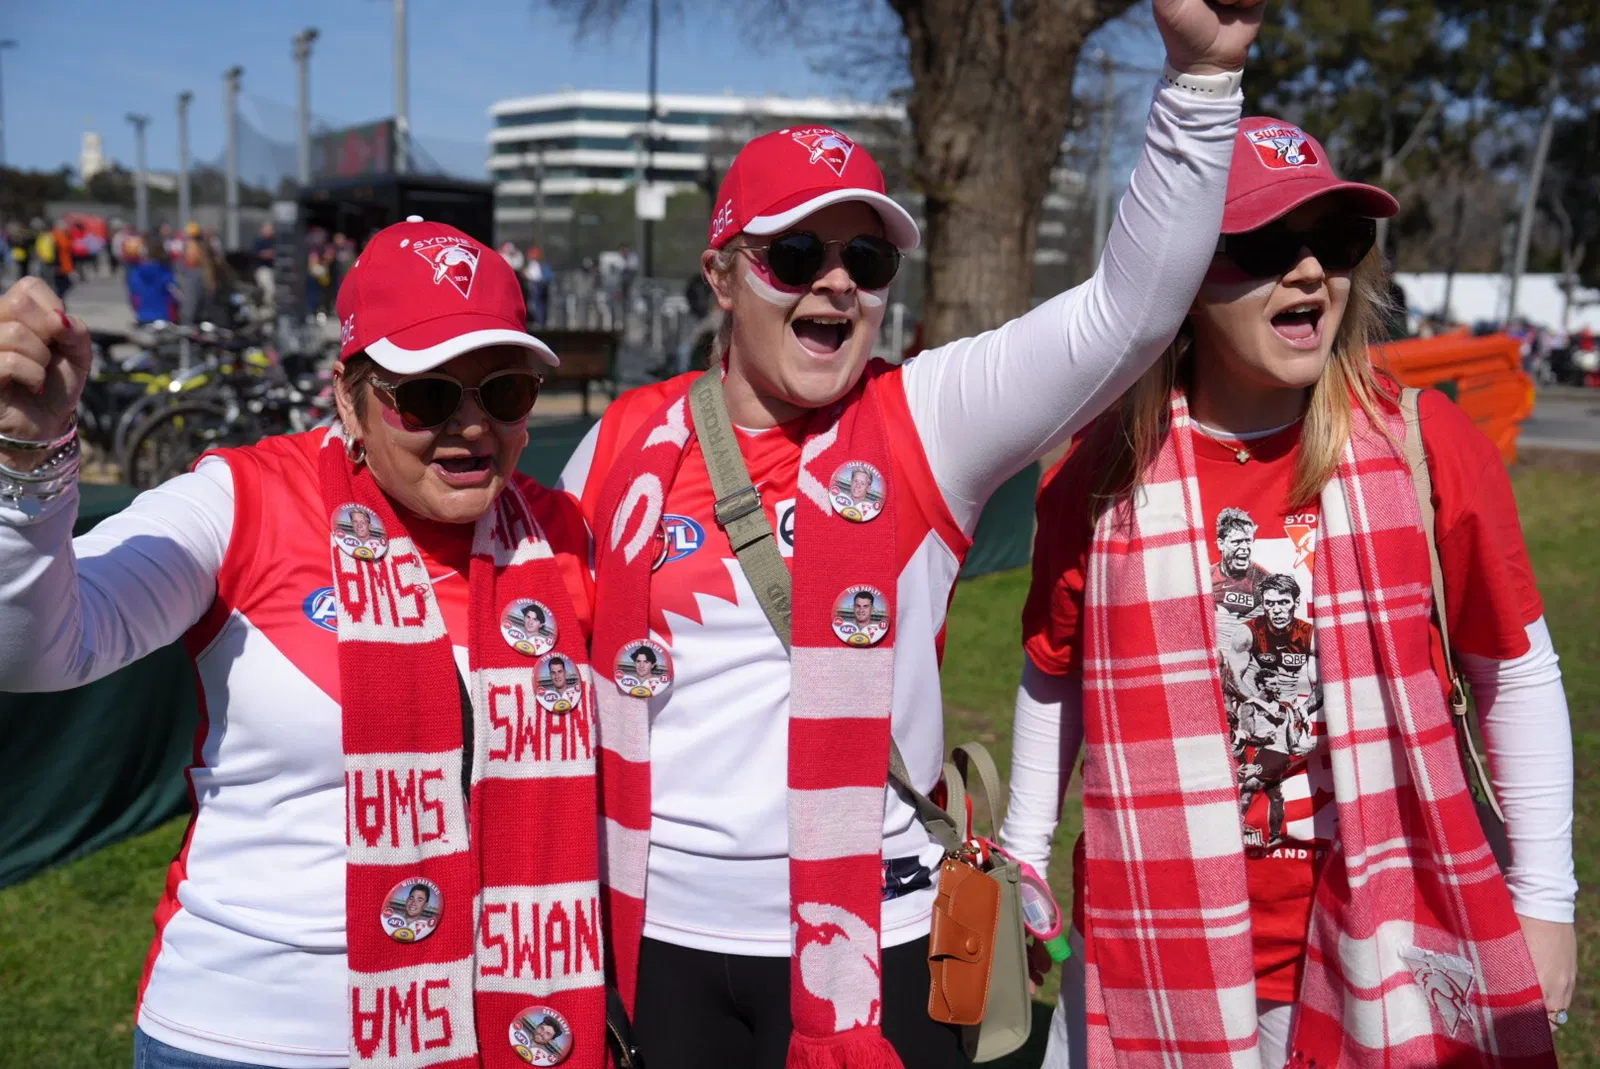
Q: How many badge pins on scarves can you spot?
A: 8